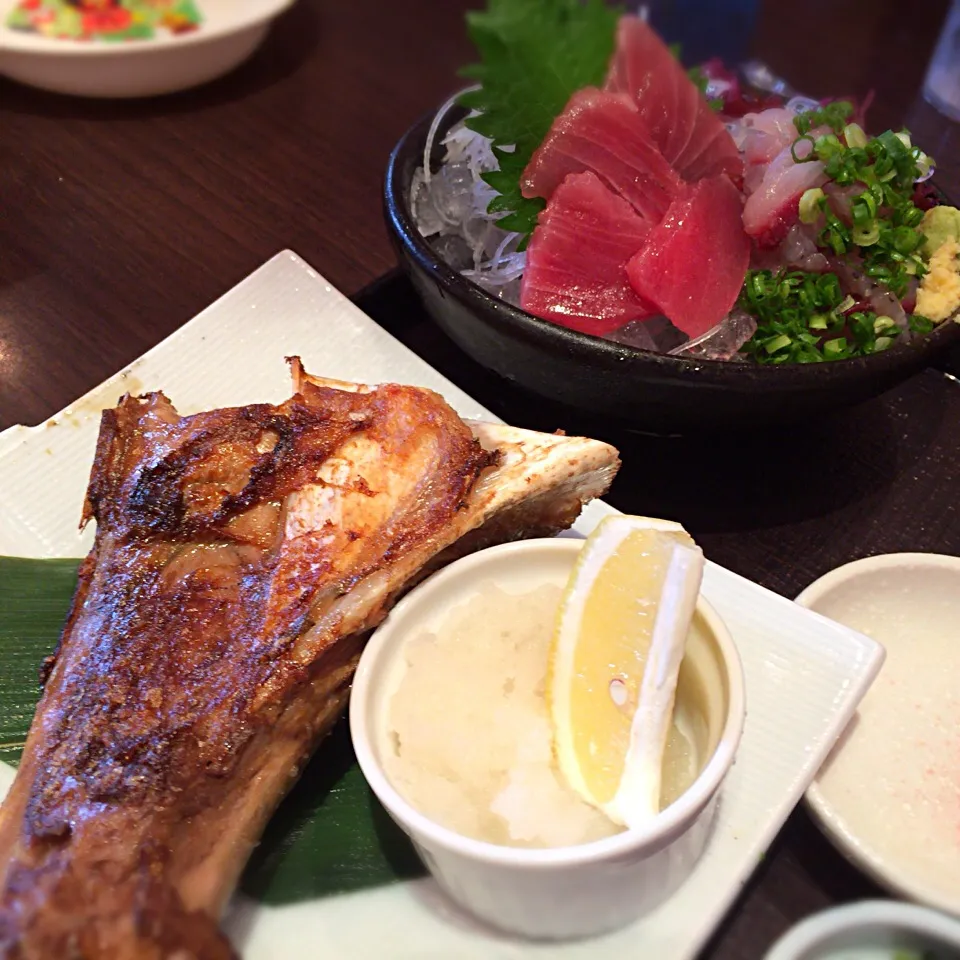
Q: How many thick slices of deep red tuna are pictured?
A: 4